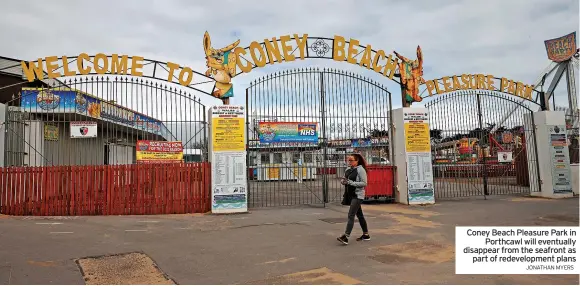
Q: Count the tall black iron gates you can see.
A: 3